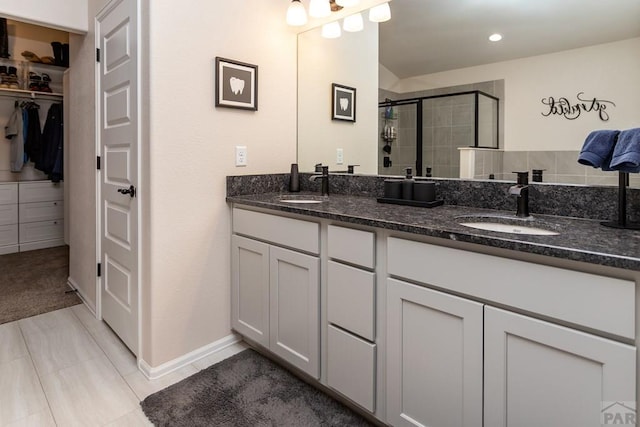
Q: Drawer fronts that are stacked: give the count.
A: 3